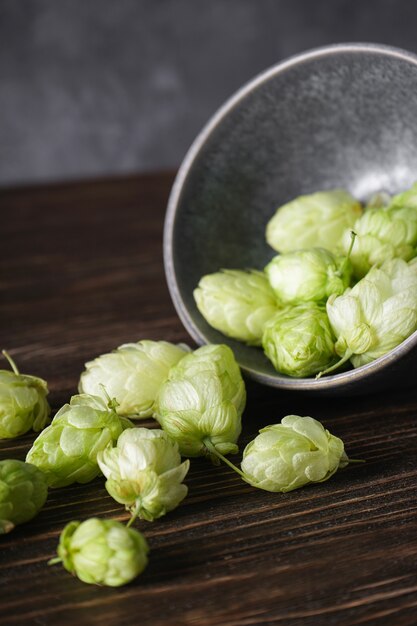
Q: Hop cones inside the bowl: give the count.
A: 7